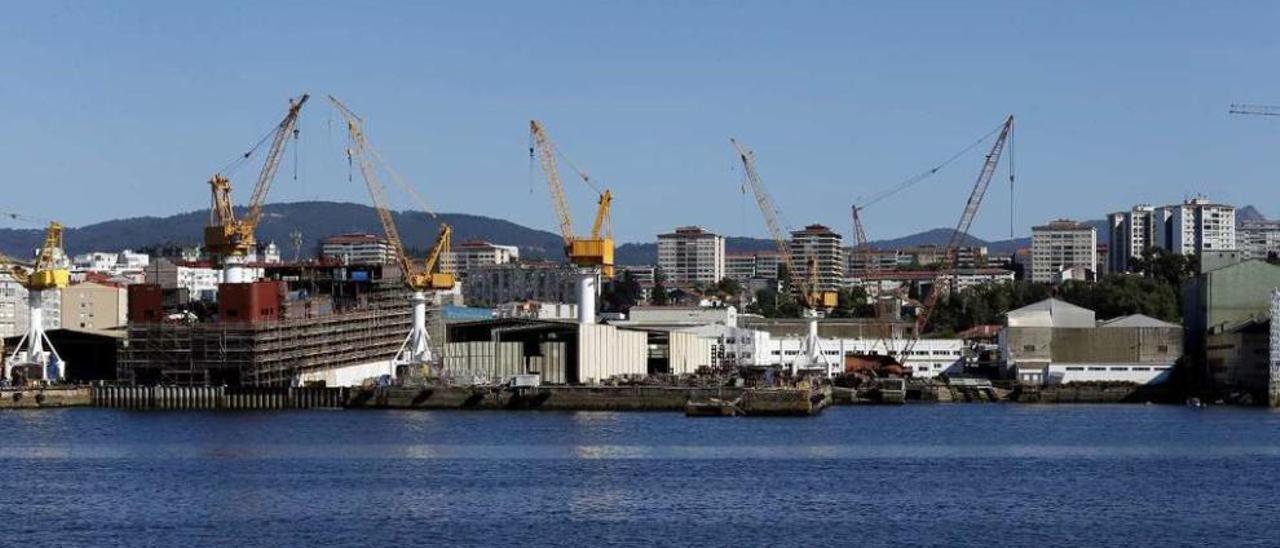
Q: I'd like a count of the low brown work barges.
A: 1